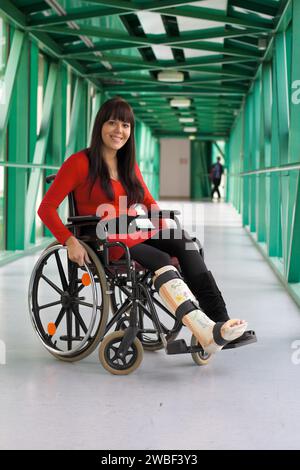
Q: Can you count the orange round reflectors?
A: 2